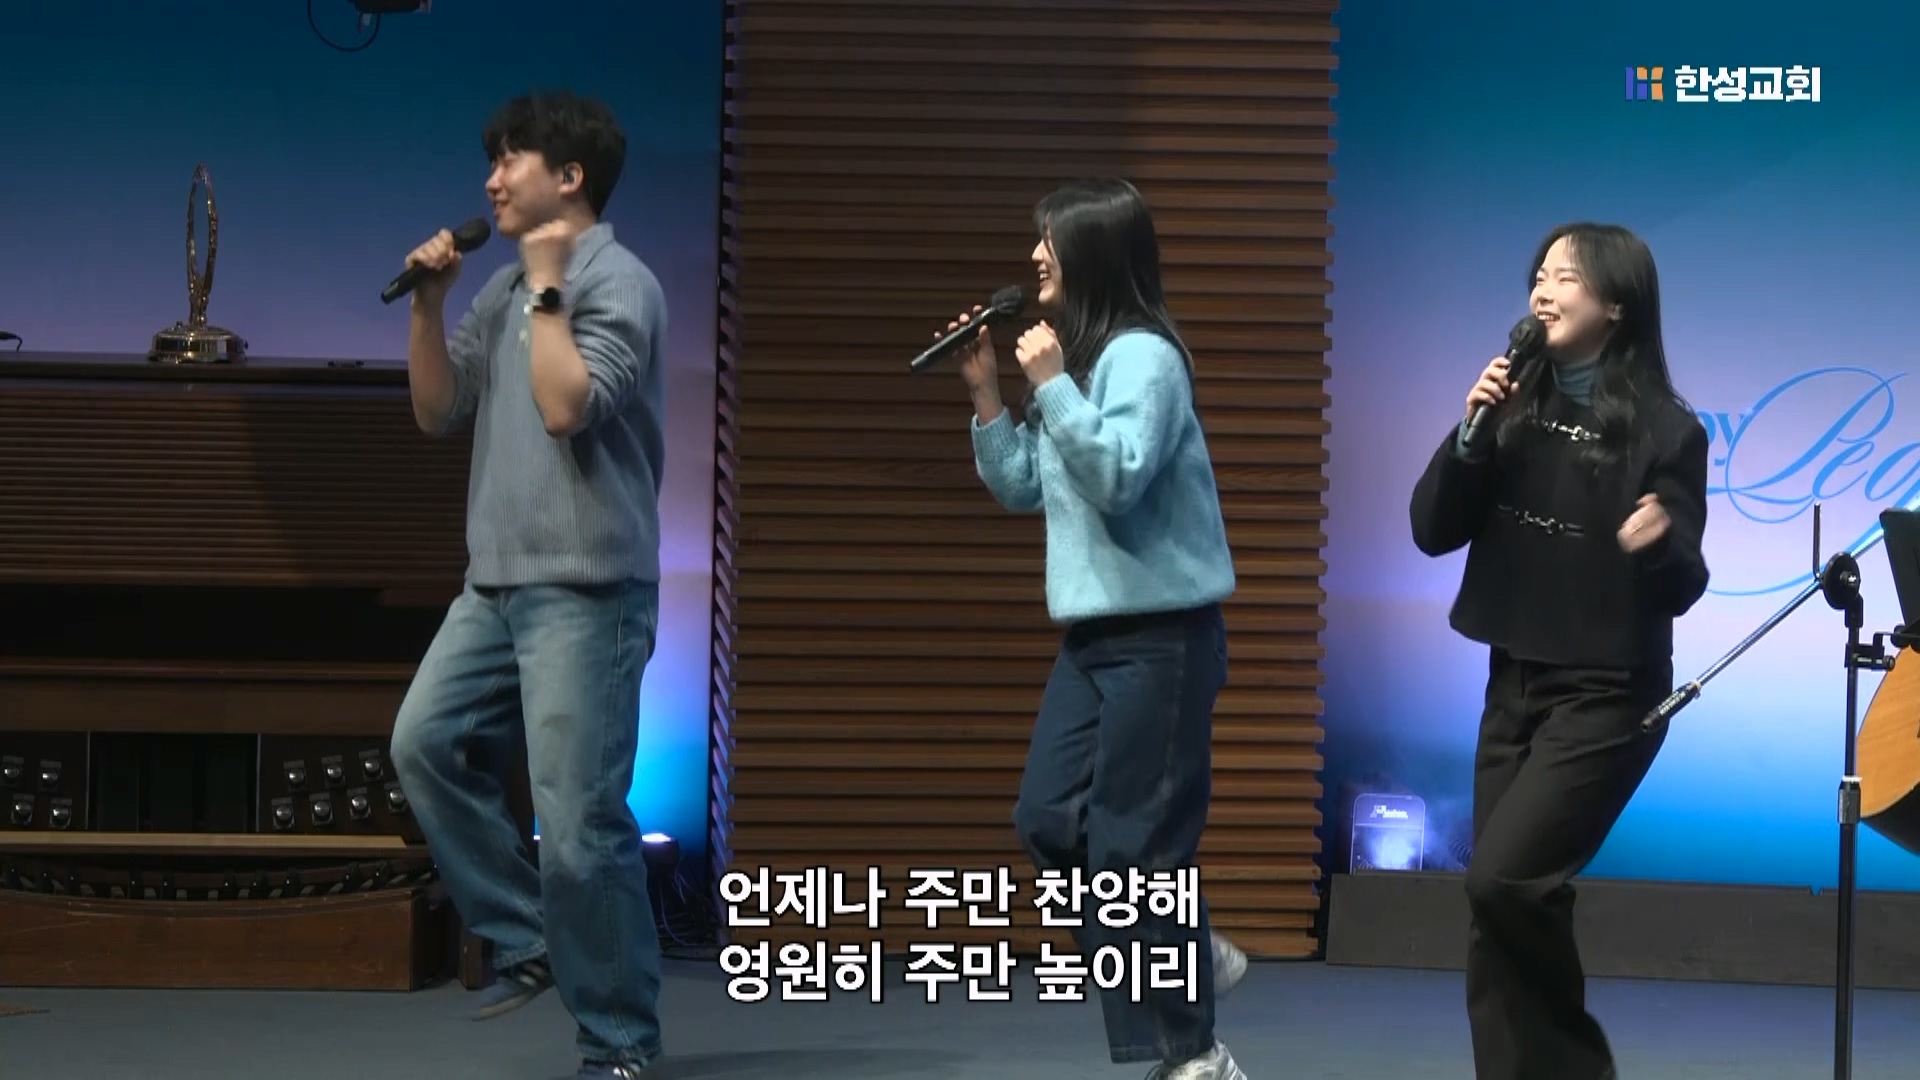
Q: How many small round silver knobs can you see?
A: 11